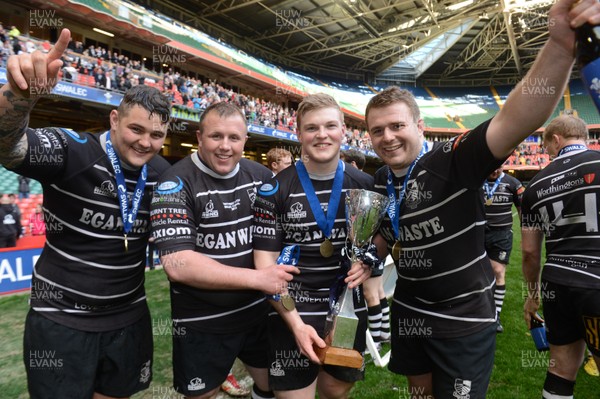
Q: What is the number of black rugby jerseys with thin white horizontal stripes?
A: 6